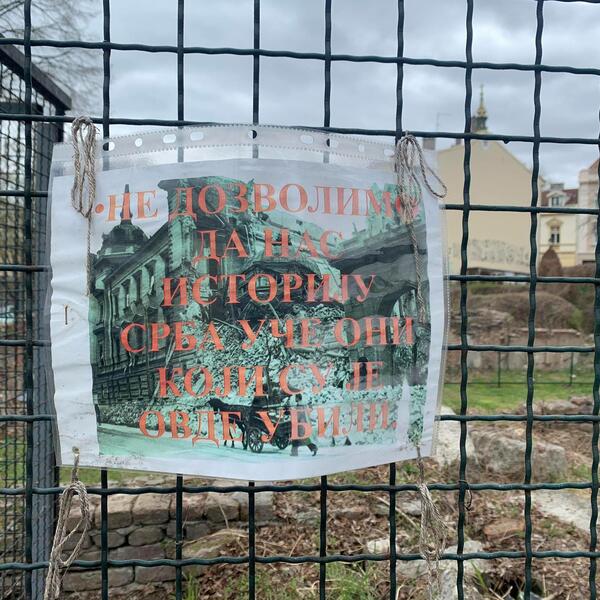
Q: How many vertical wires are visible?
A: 9